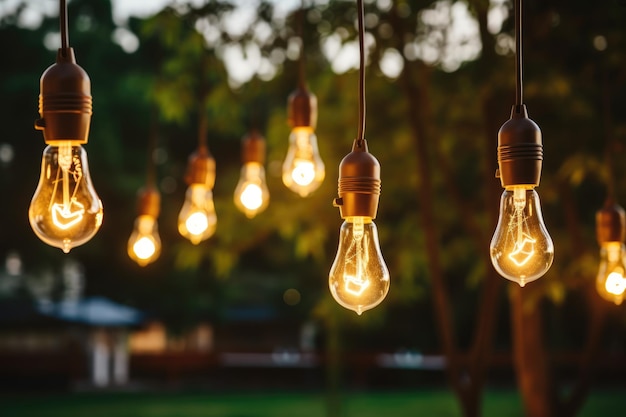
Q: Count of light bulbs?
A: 8